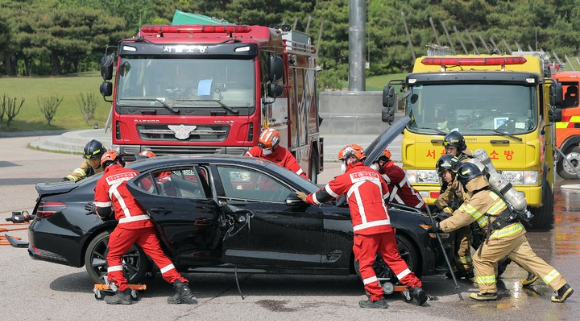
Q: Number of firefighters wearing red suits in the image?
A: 5